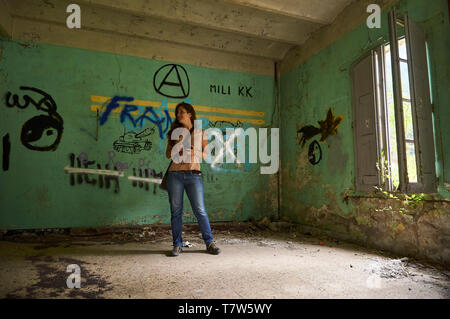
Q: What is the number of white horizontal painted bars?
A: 2